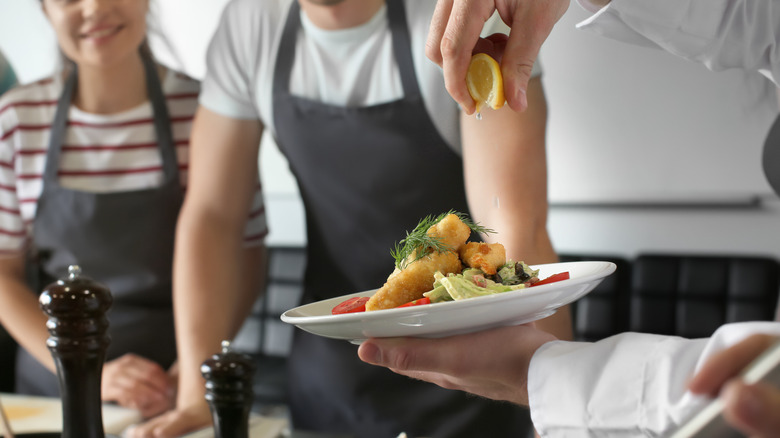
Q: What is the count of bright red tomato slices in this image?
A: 3